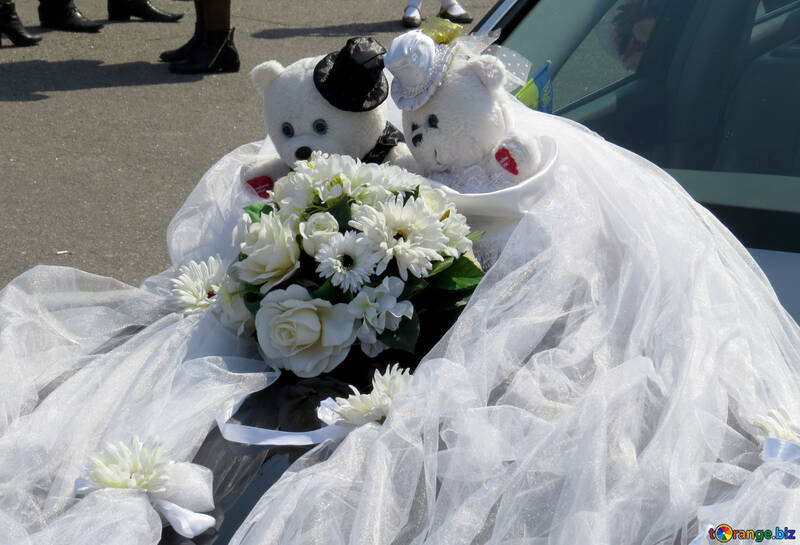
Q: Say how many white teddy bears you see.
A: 2